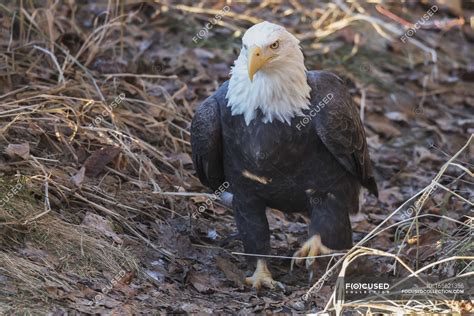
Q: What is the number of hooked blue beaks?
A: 0